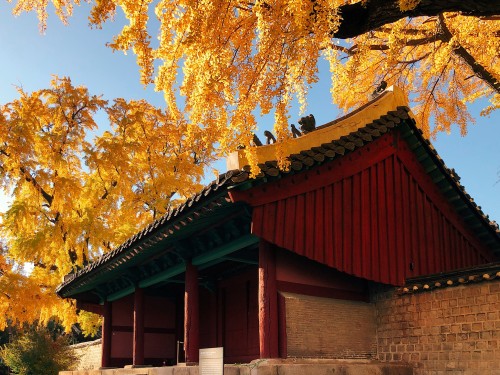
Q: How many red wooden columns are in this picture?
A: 4